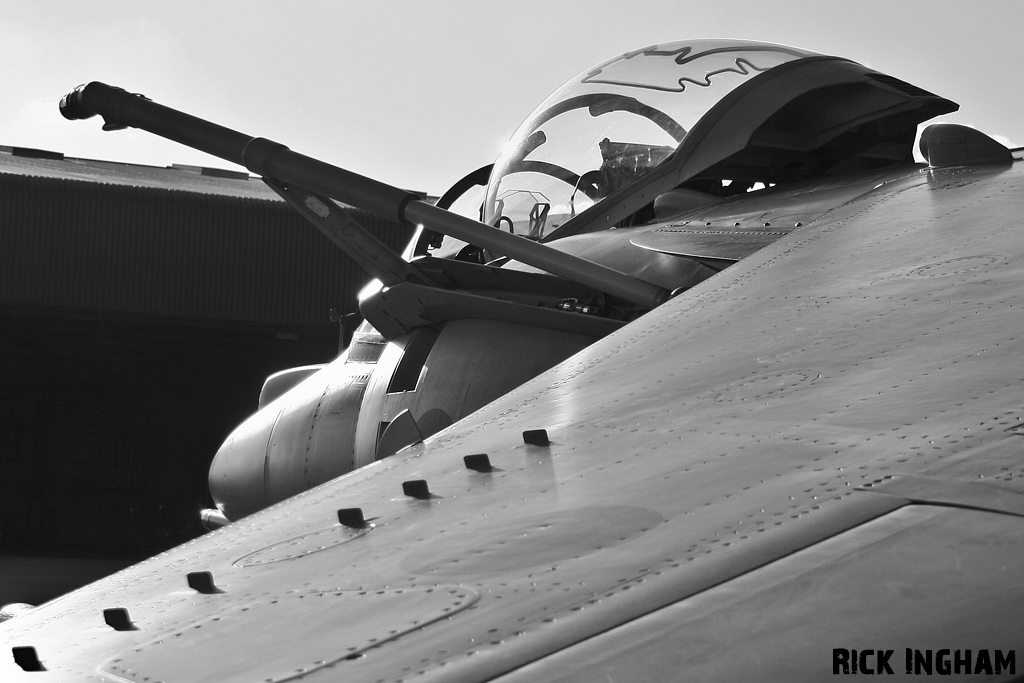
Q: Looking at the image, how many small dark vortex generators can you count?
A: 7